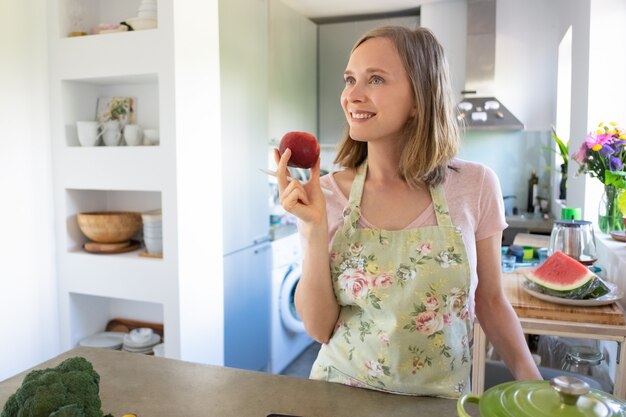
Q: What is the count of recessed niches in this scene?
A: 4